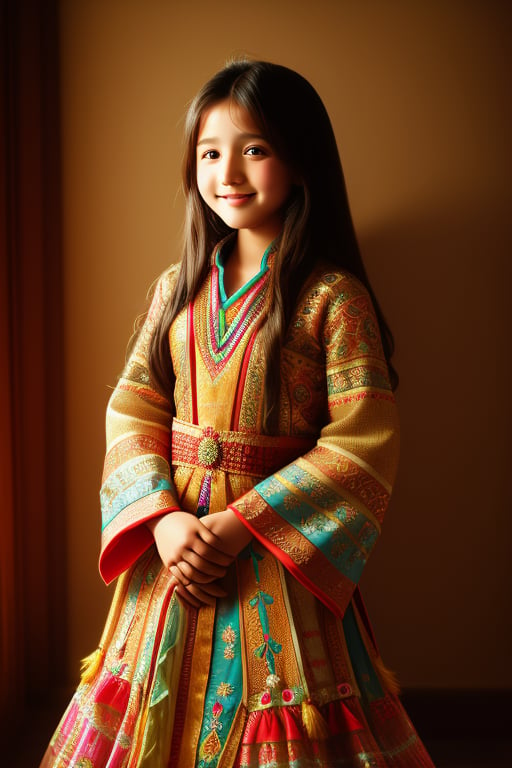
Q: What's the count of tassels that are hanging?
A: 3